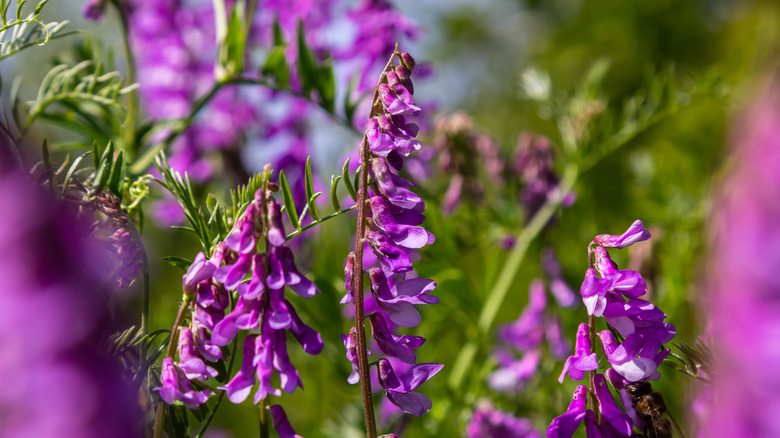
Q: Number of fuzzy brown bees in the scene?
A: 1